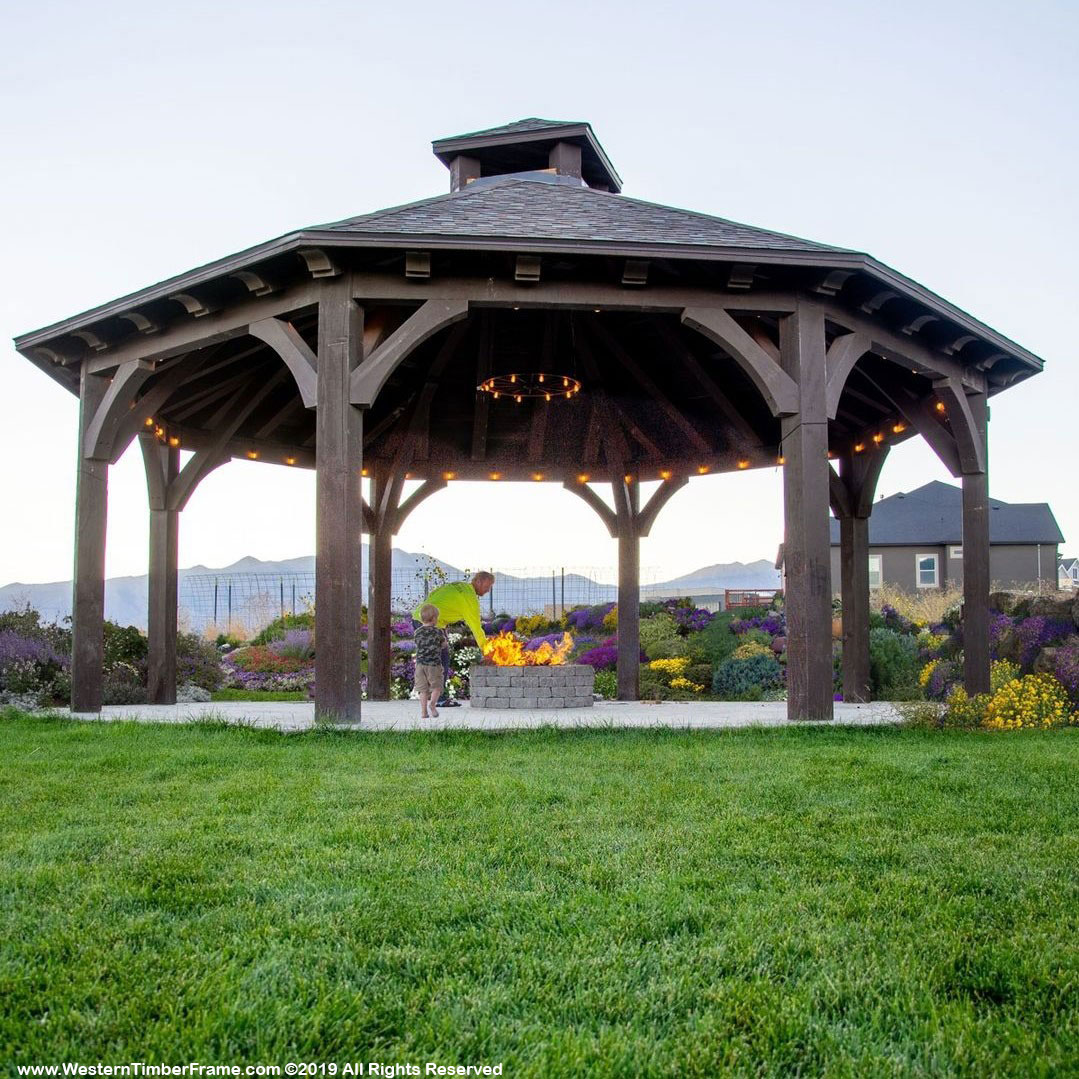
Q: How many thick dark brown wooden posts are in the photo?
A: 8